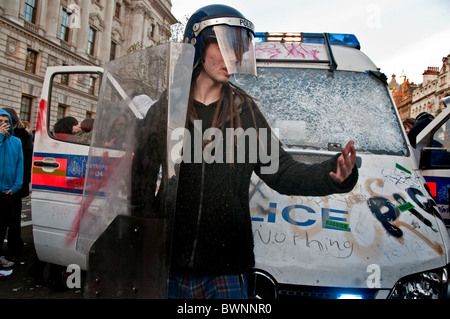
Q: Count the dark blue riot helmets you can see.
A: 1